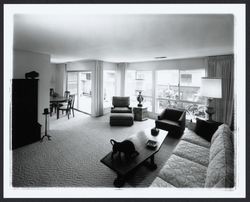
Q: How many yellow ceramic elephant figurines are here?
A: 0